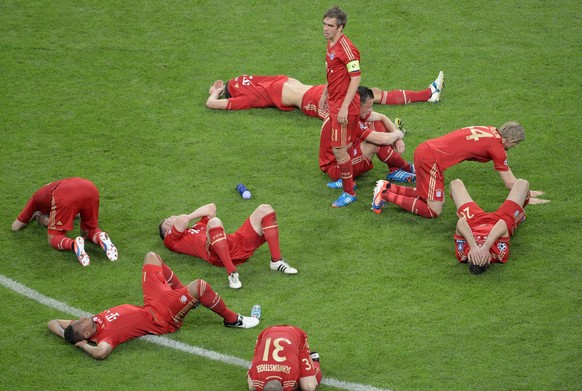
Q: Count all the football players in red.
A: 9